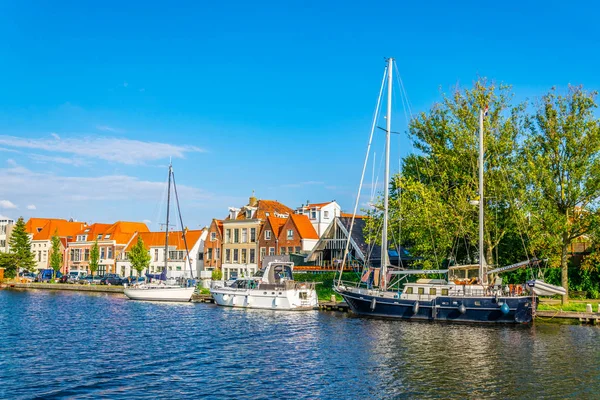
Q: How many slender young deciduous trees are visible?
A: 3